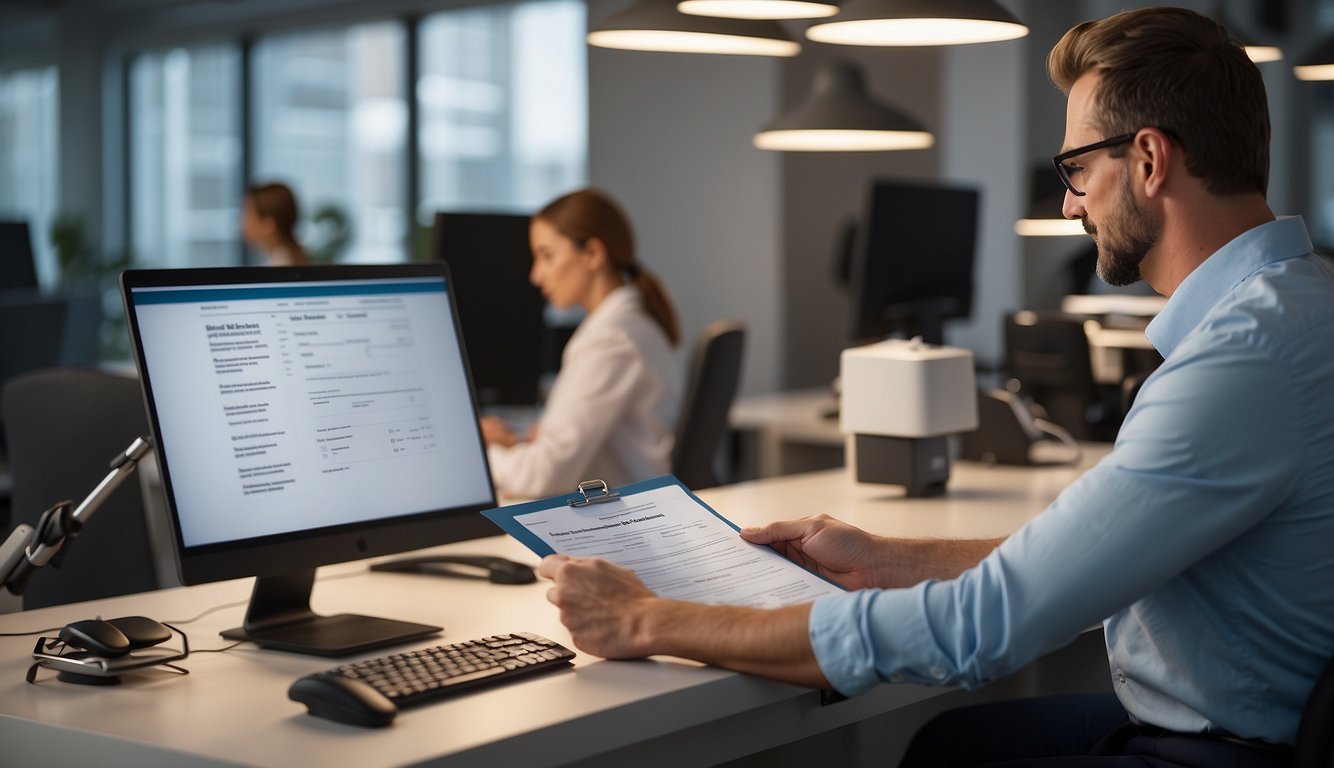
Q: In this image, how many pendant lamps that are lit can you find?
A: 7